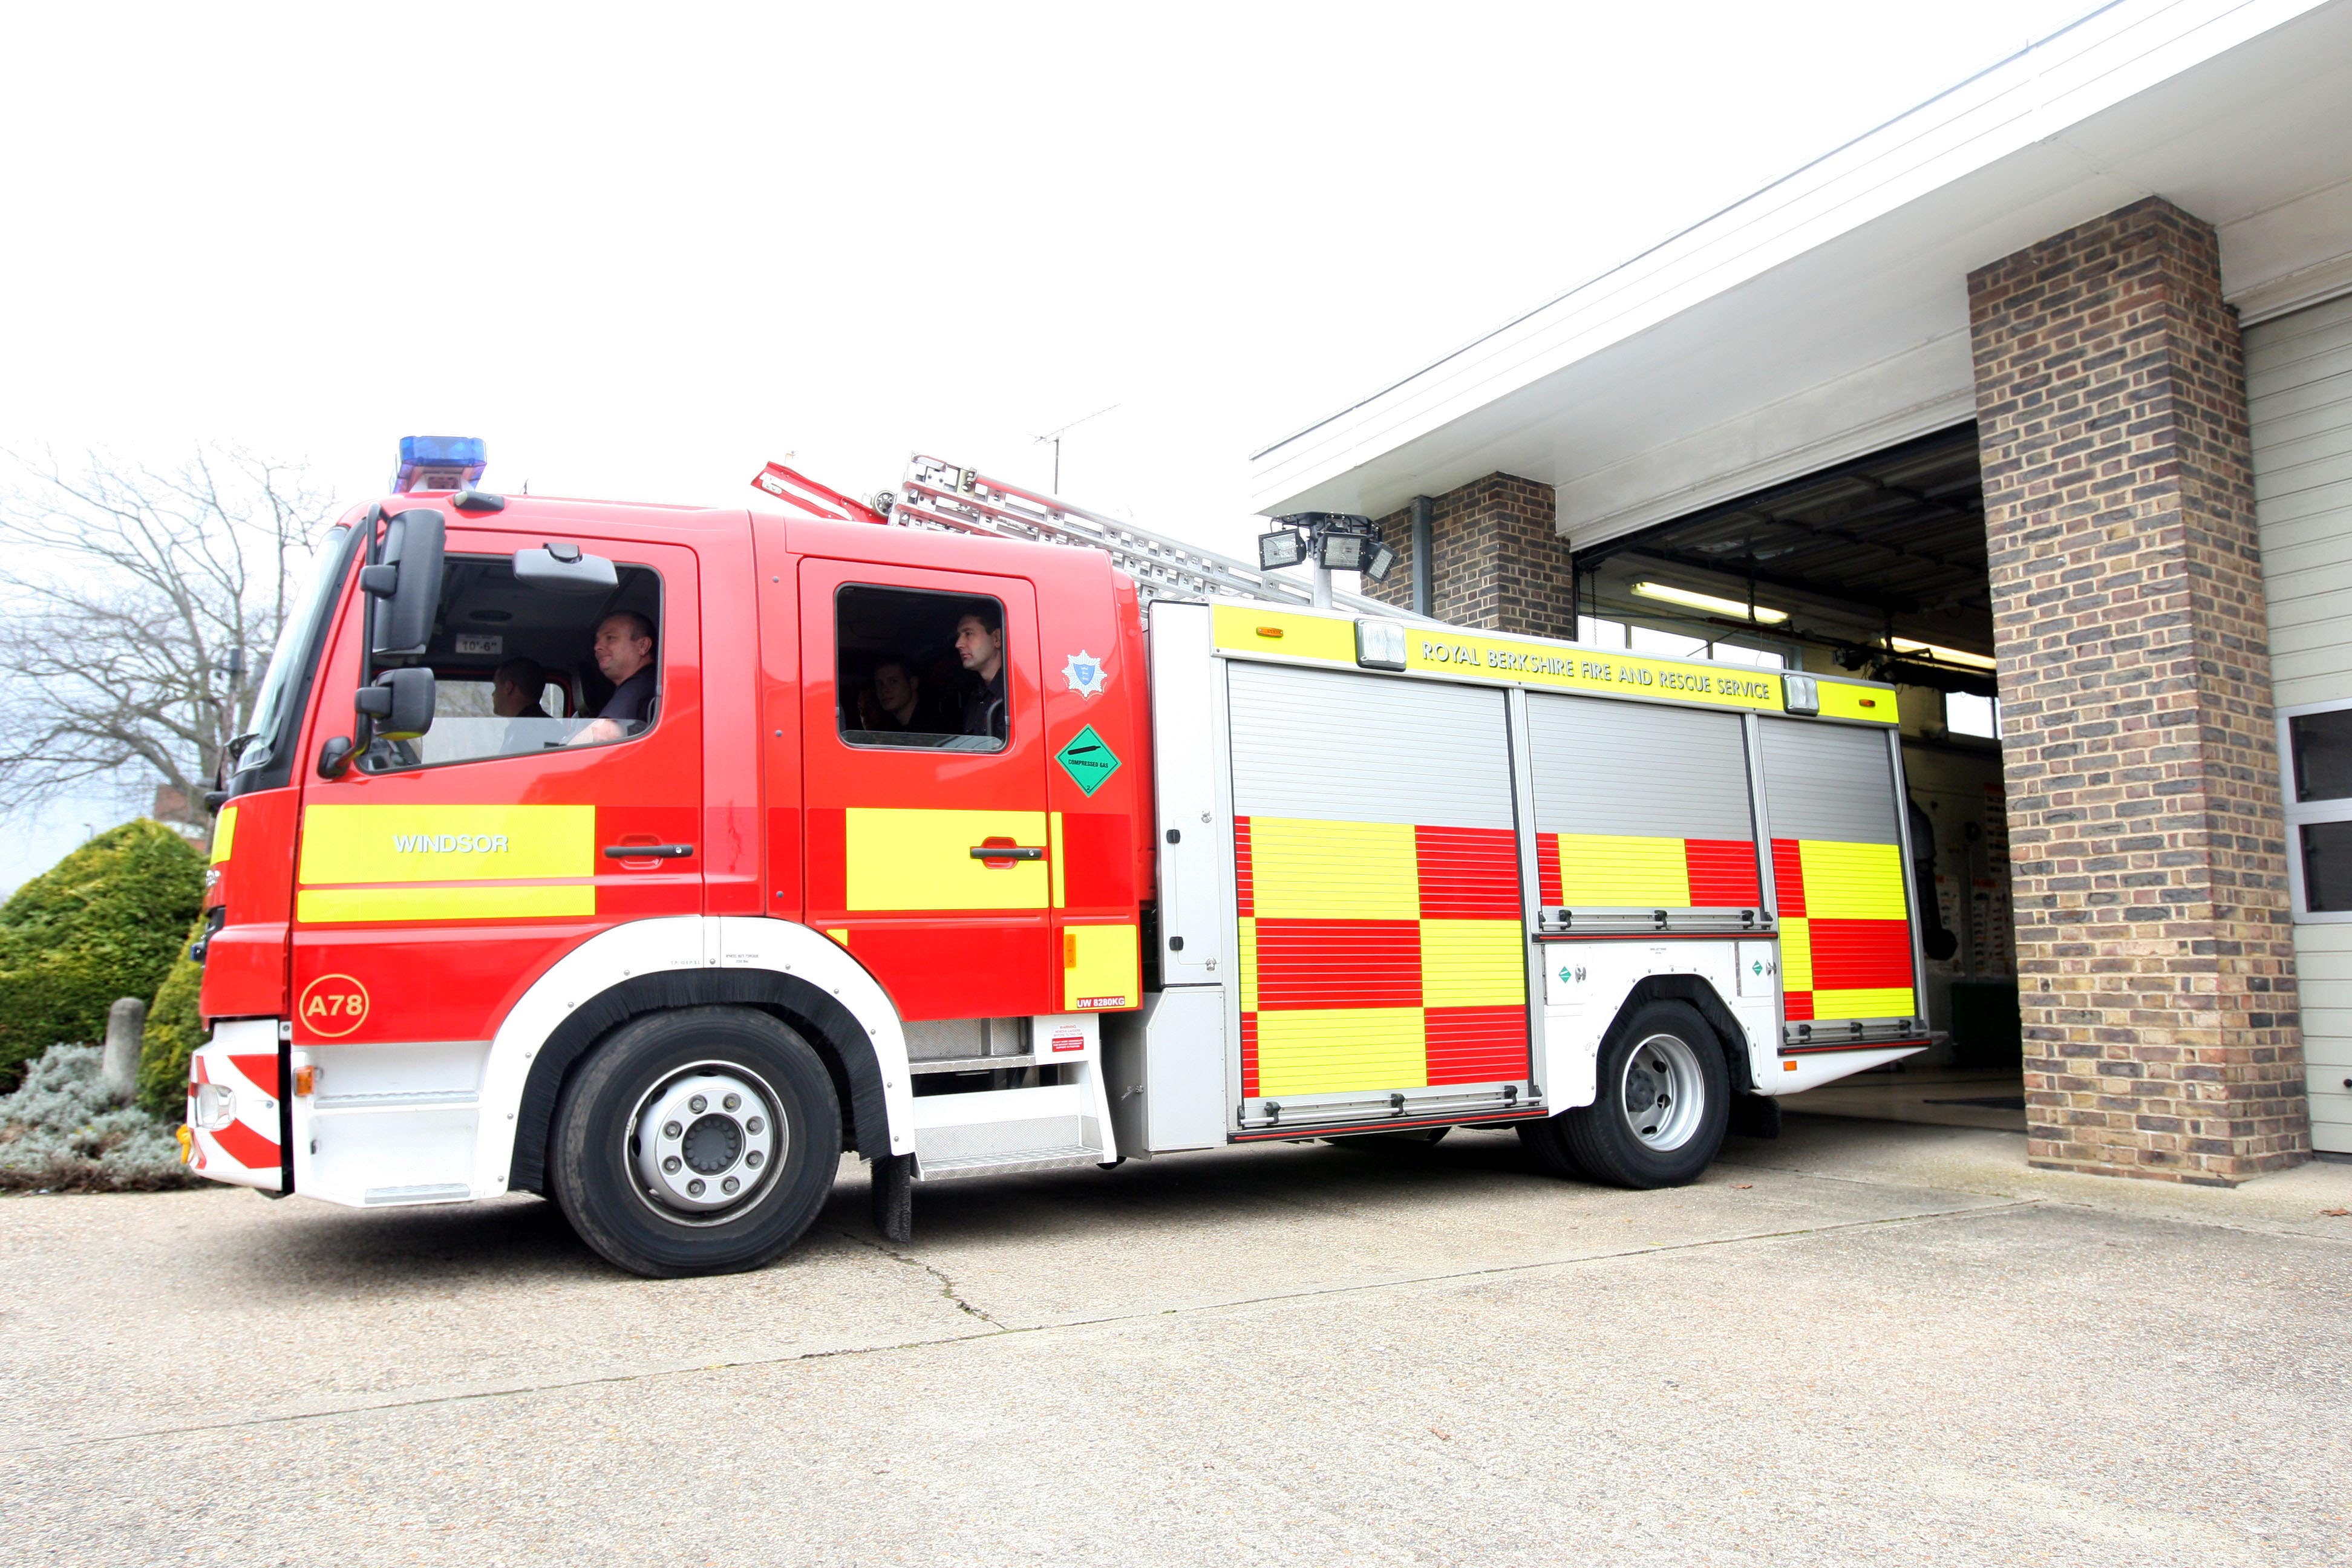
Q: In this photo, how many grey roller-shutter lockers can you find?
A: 3